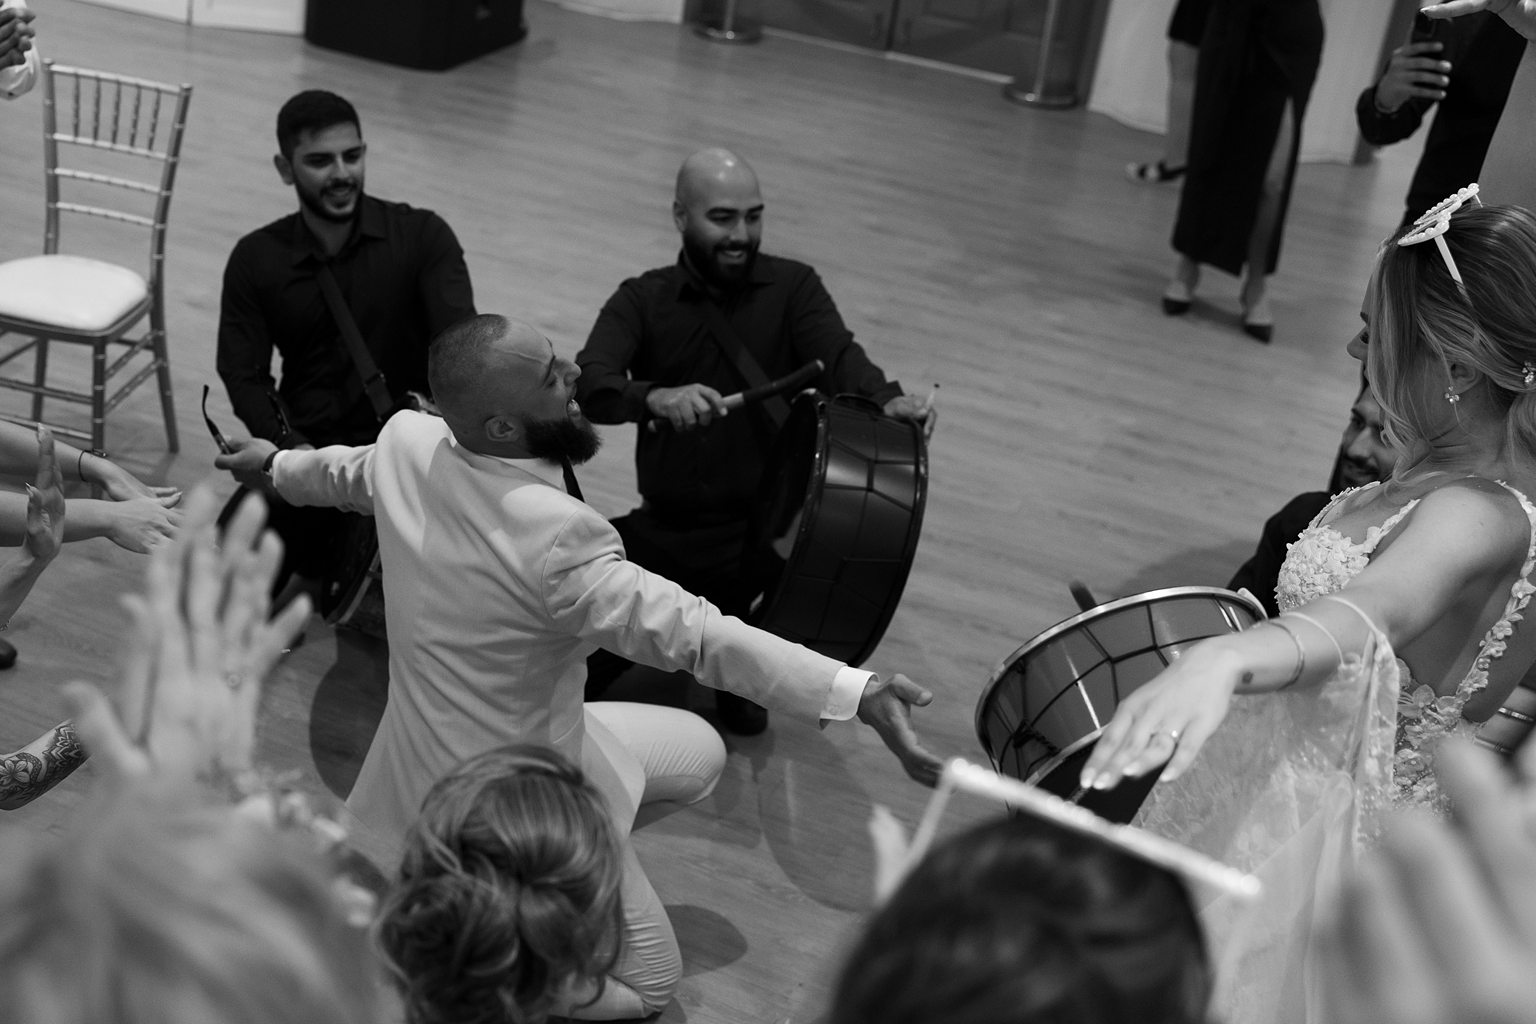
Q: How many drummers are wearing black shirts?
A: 3